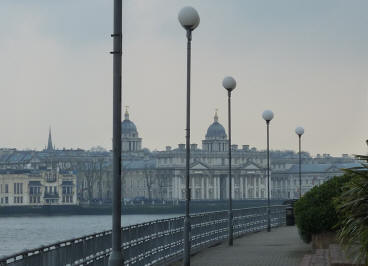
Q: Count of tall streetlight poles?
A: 5